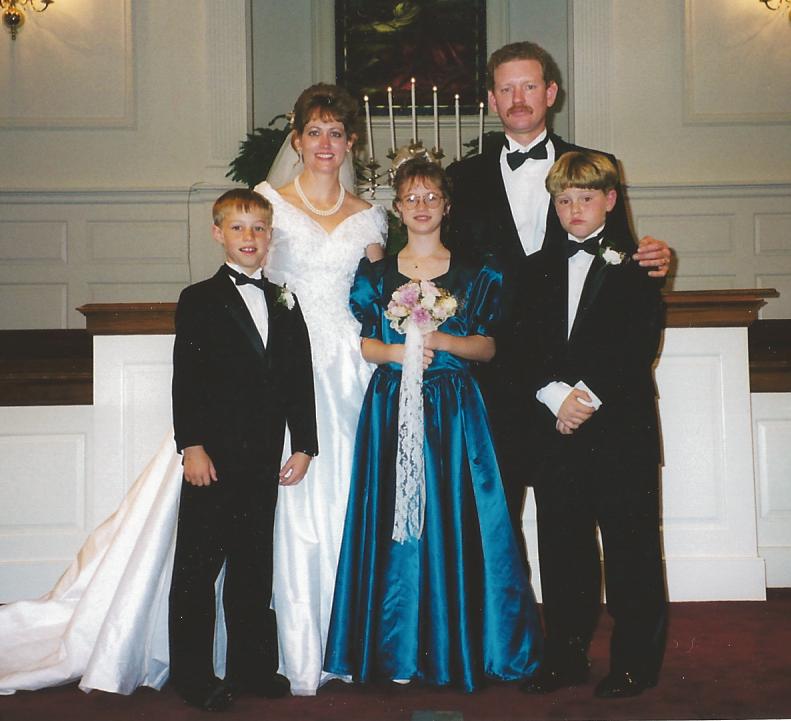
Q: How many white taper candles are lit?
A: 6